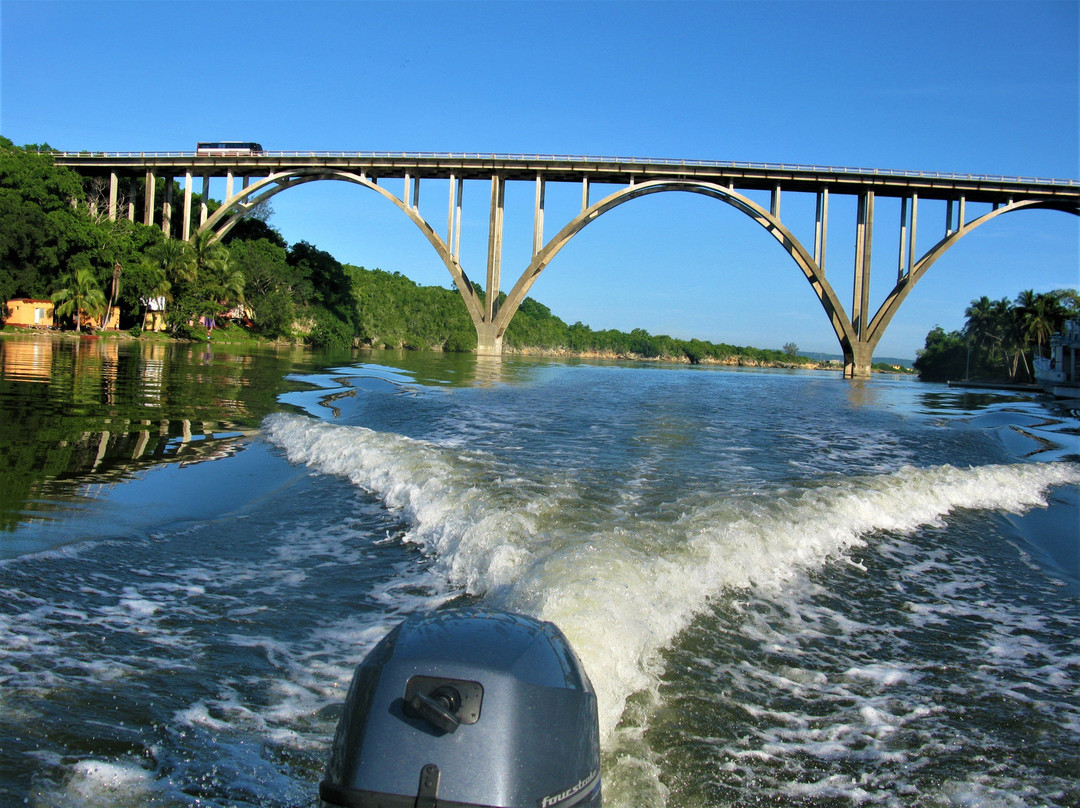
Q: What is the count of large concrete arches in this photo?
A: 3